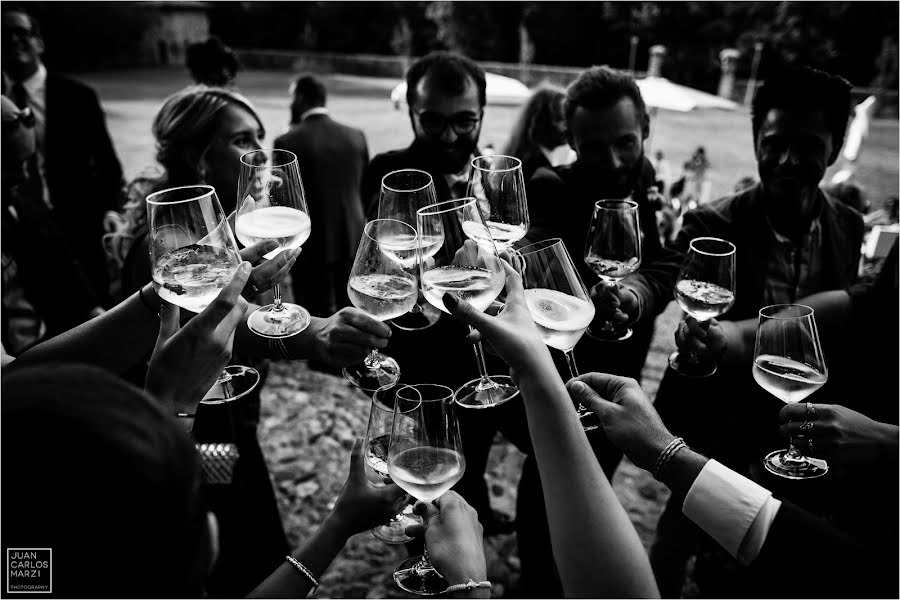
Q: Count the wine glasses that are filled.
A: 12